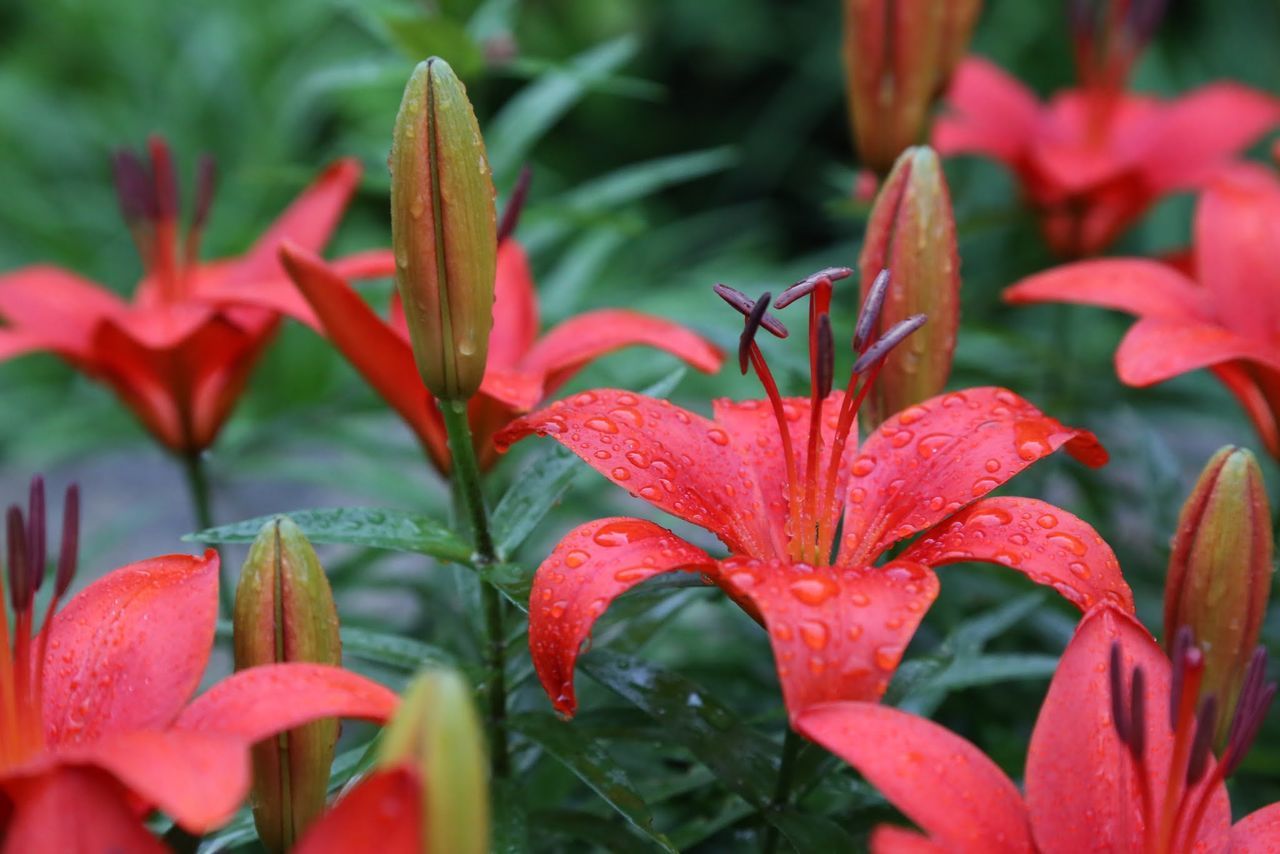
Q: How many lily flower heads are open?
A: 7